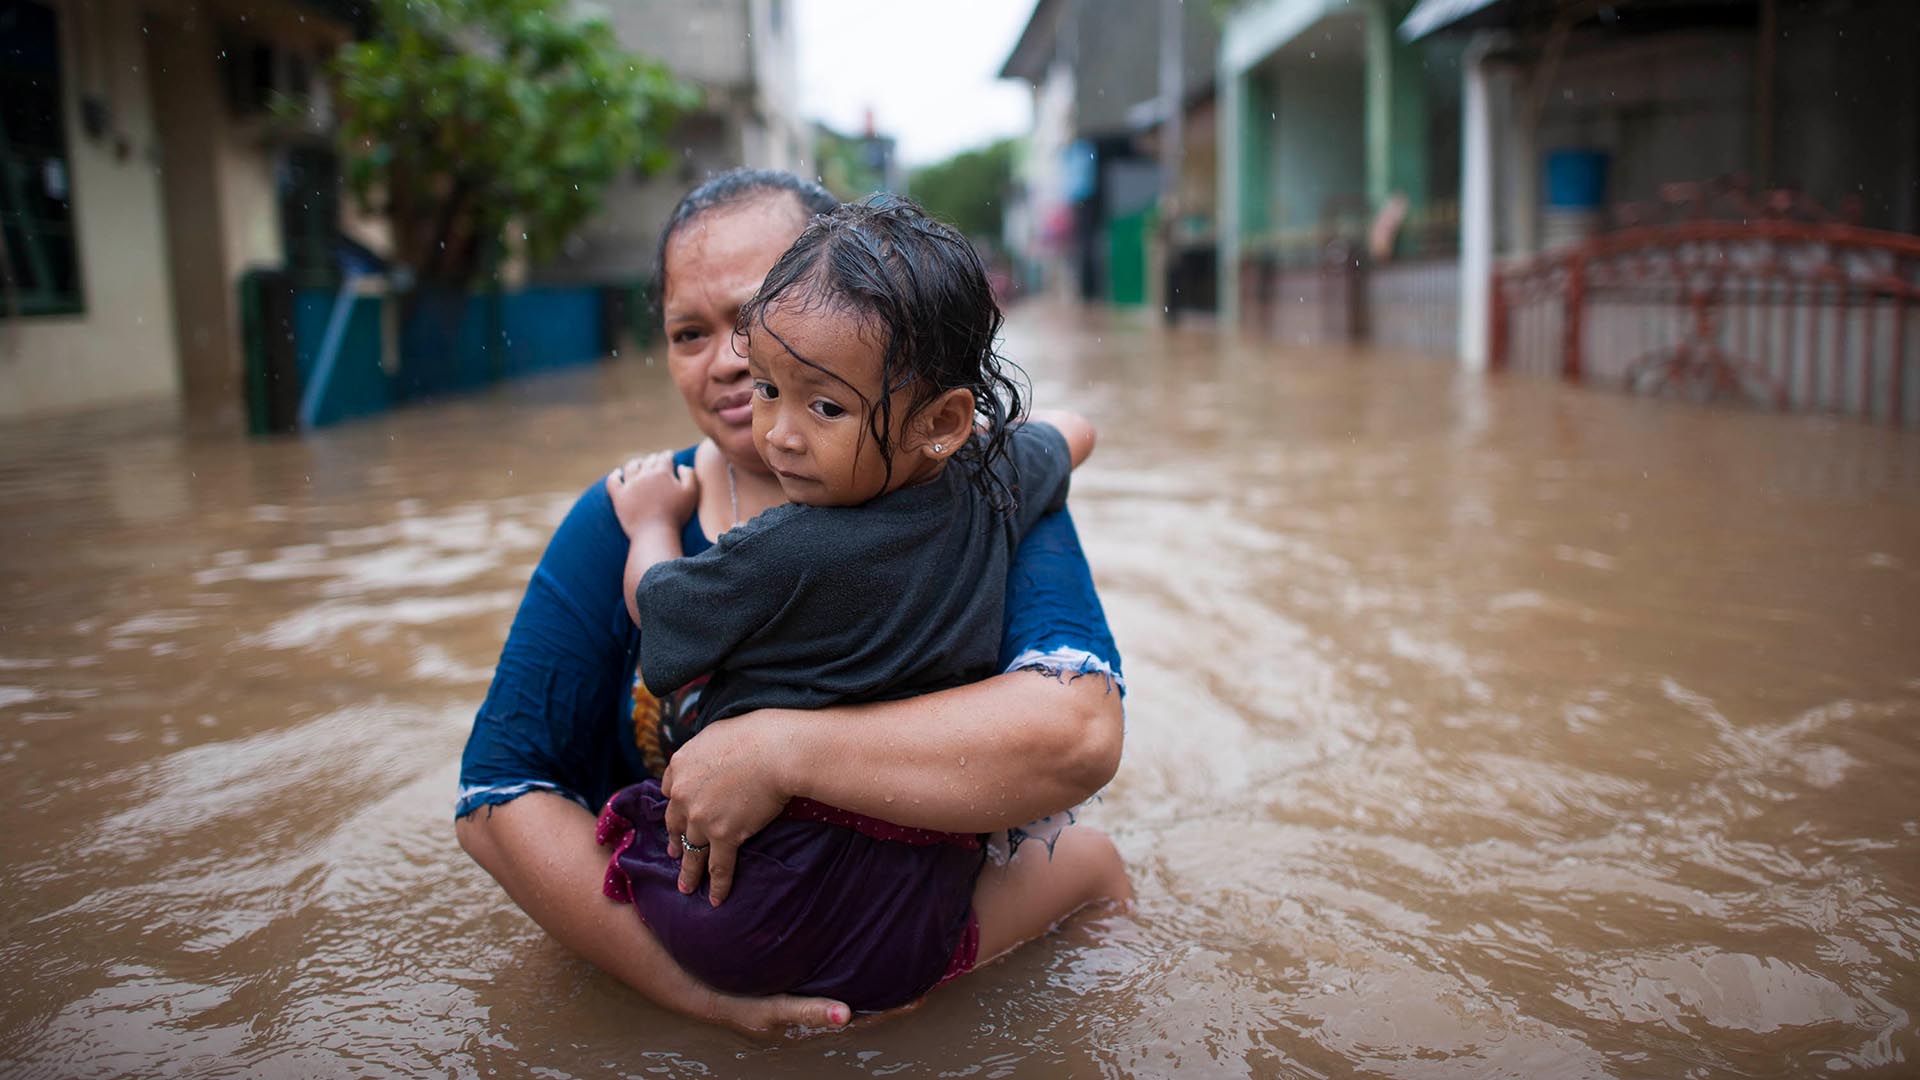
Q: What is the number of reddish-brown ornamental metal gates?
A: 1